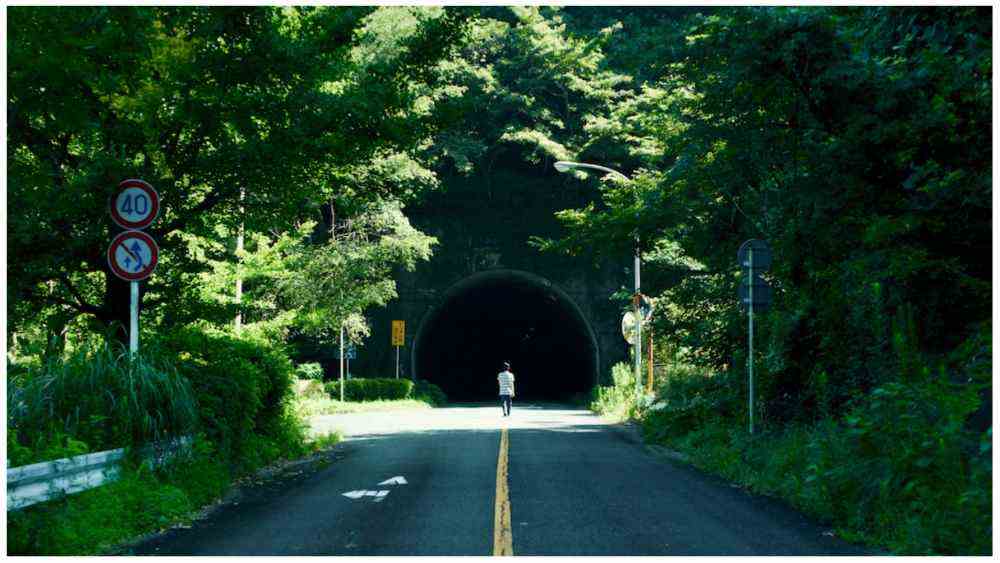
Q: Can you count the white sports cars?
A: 0